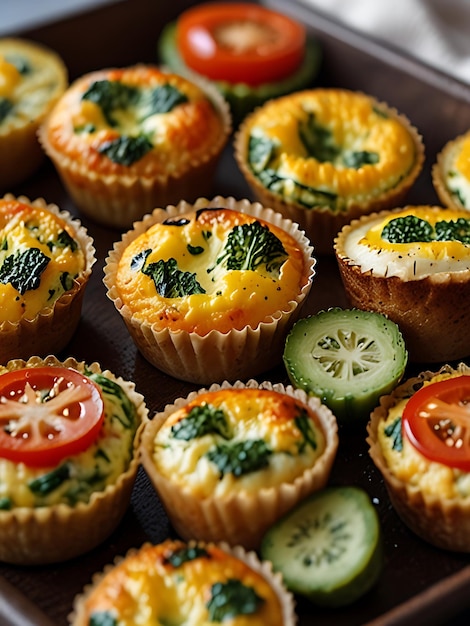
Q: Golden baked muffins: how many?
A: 11